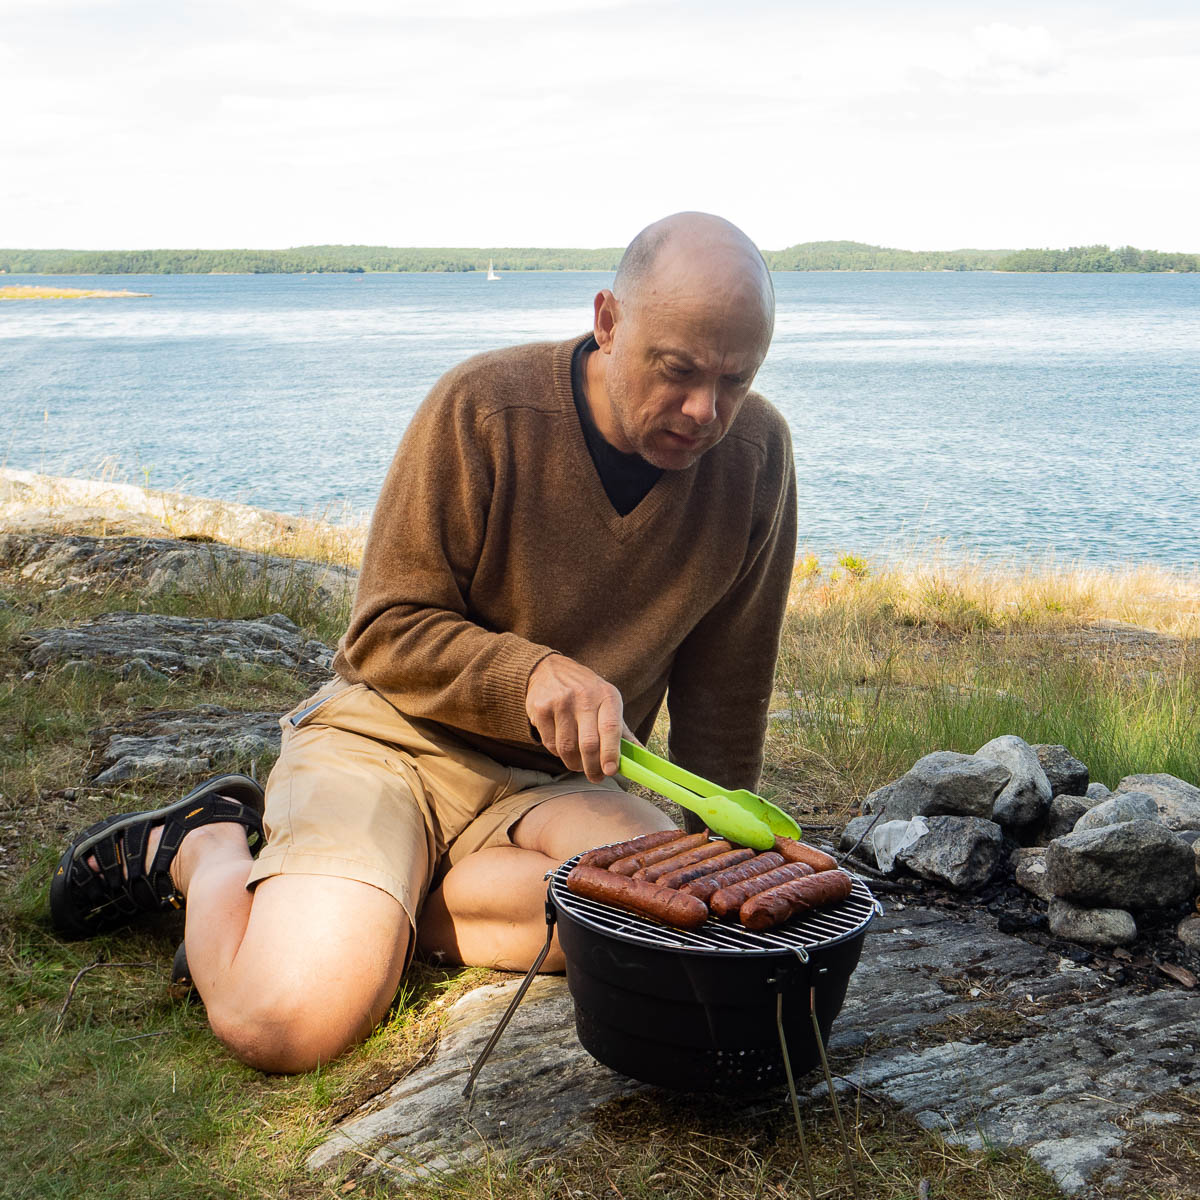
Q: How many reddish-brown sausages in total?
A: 9